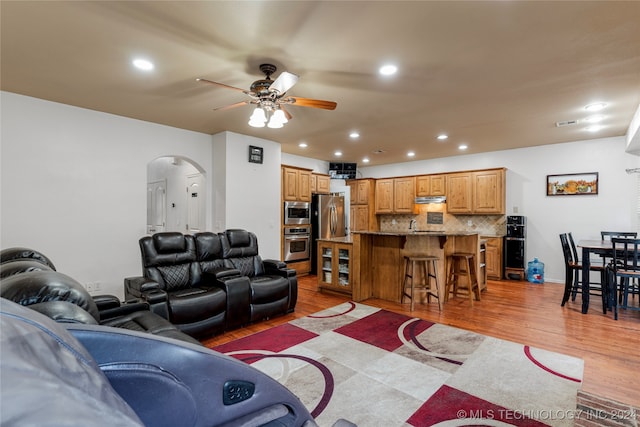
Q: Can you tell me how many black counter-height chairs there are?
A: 4